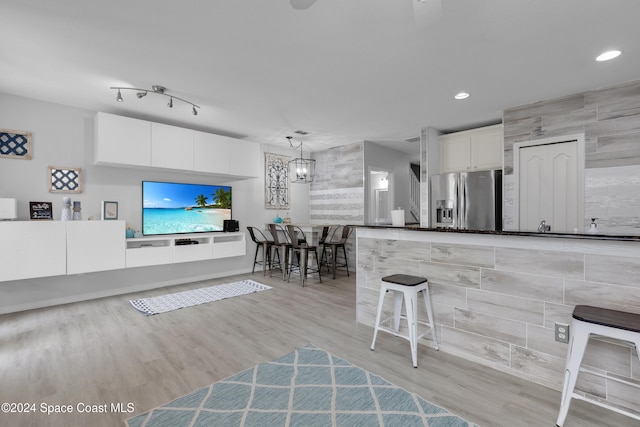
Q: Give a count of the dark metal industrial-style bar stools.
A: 5